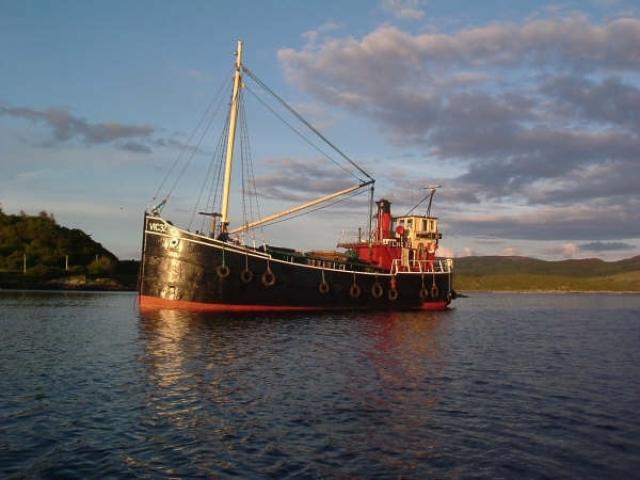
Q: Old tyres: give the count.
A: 9